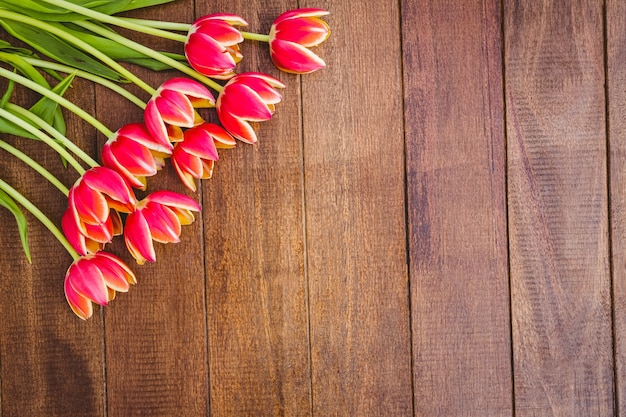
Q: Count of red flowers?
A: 10